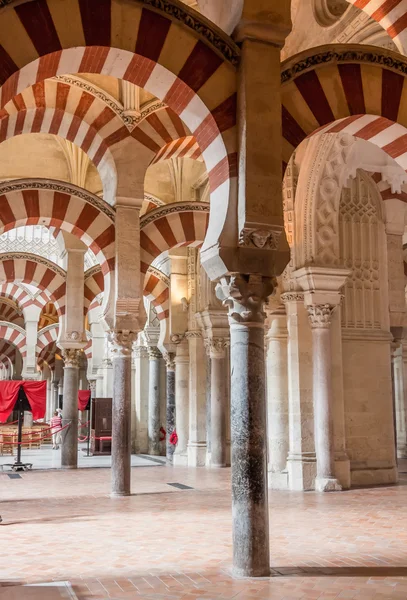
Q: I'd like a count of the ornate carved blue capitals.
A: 0